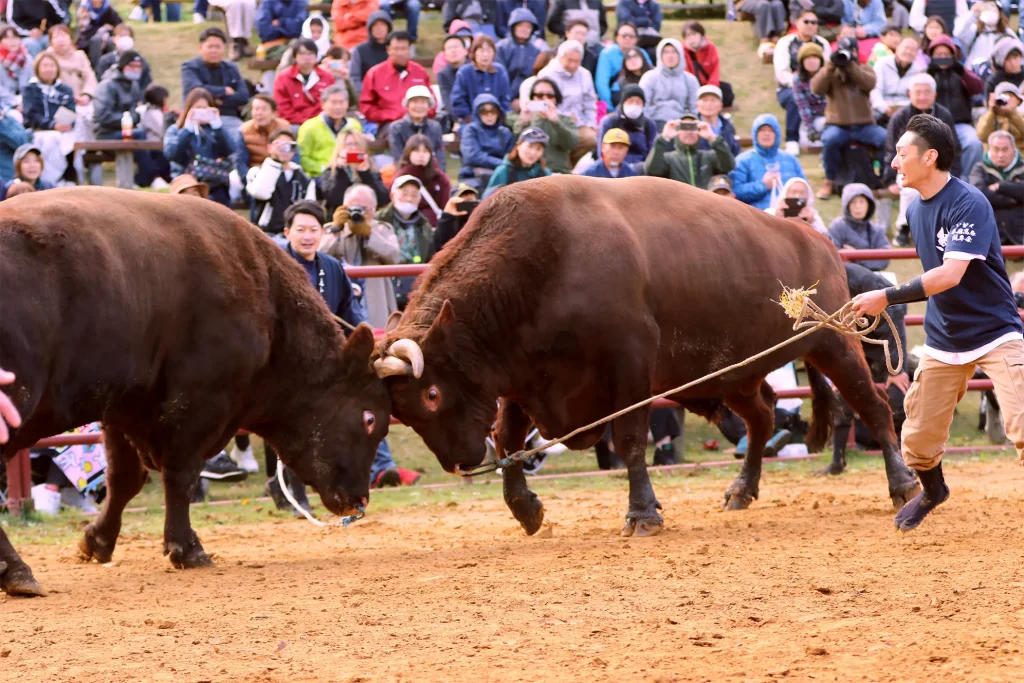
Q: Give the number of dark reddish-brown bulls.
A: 2